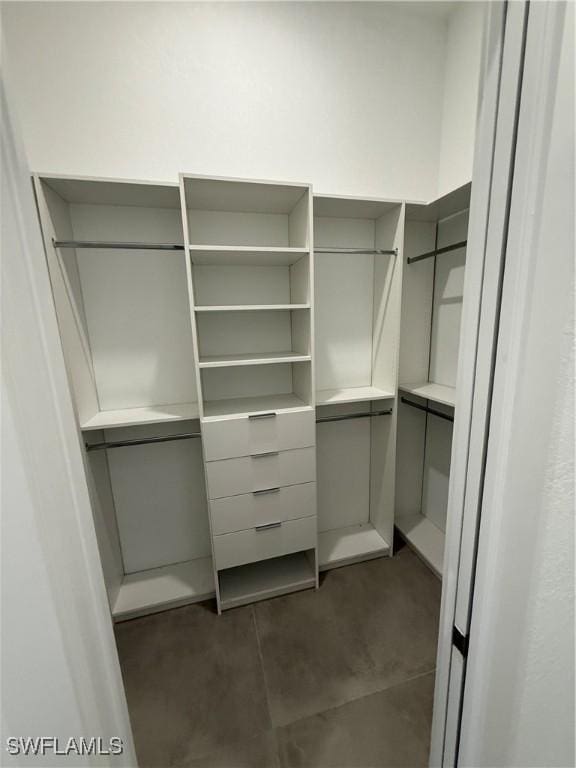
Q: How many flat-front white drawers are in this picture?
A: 4